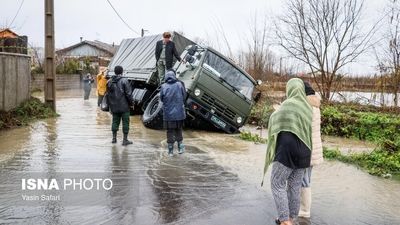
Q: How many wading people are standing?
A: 6